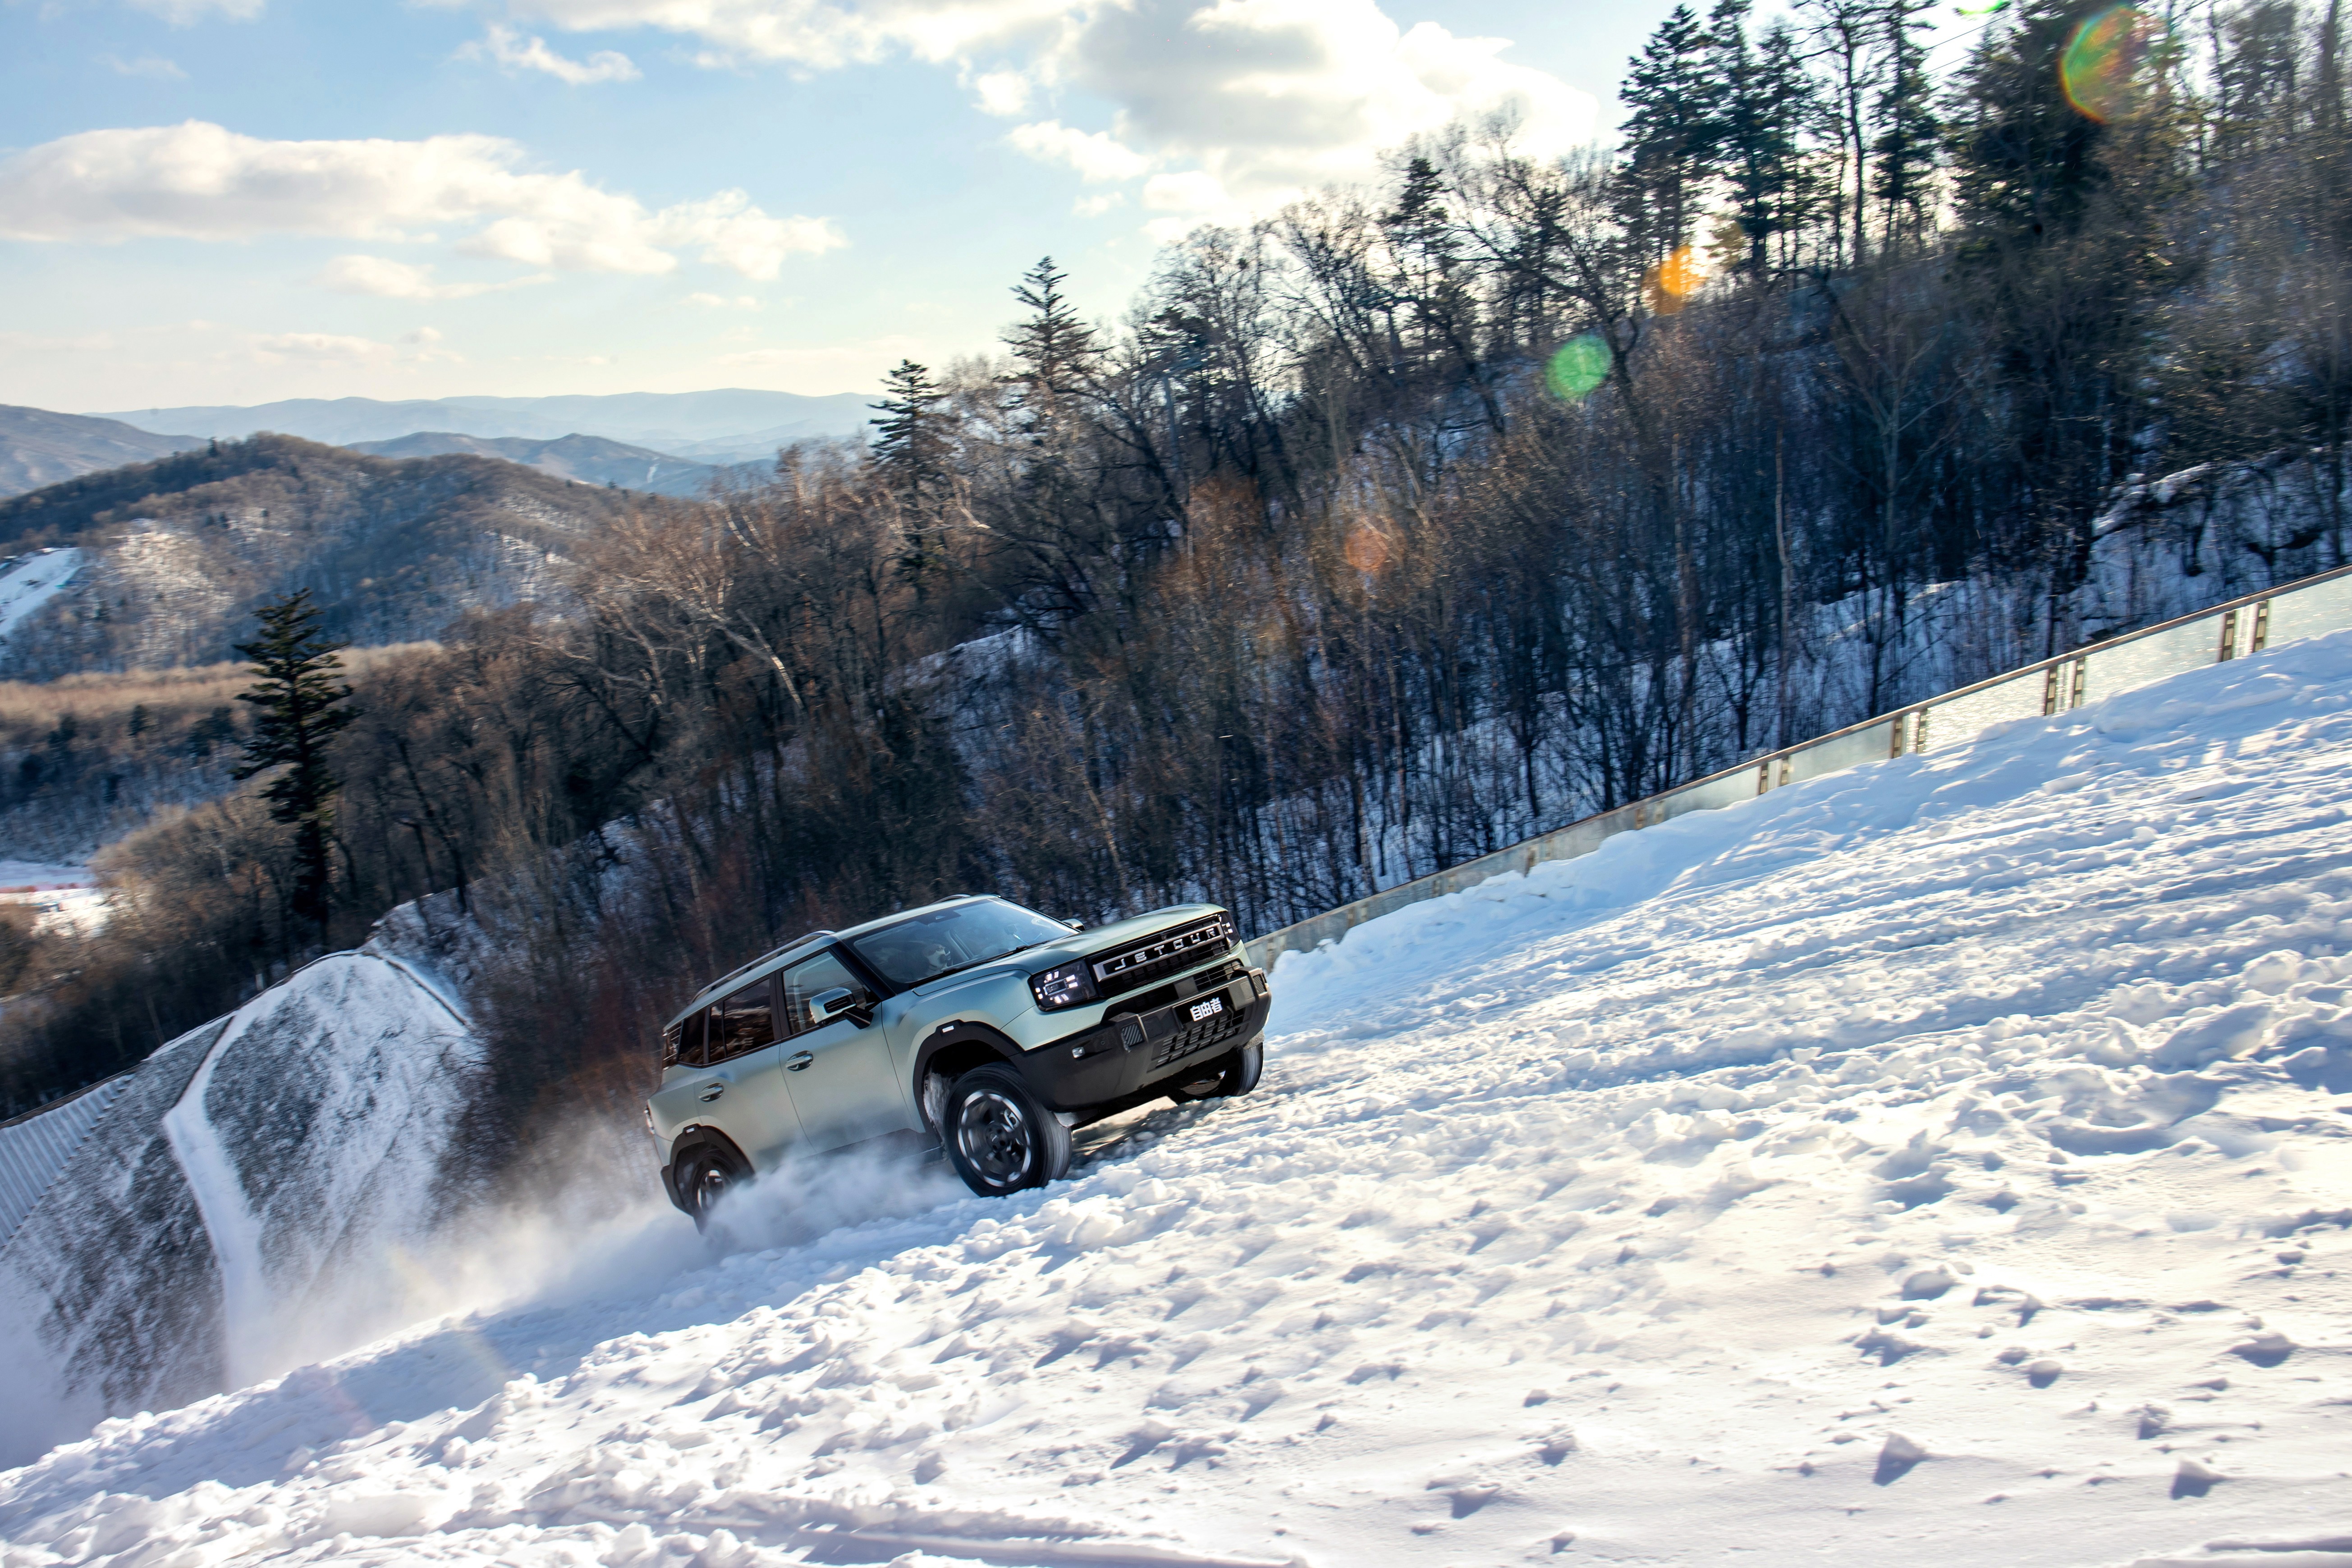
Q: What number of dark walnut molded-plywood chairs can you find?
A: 0